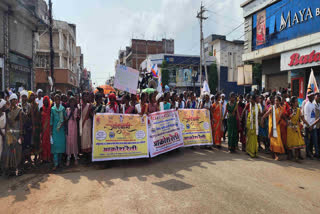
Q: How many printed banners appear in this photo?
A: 3